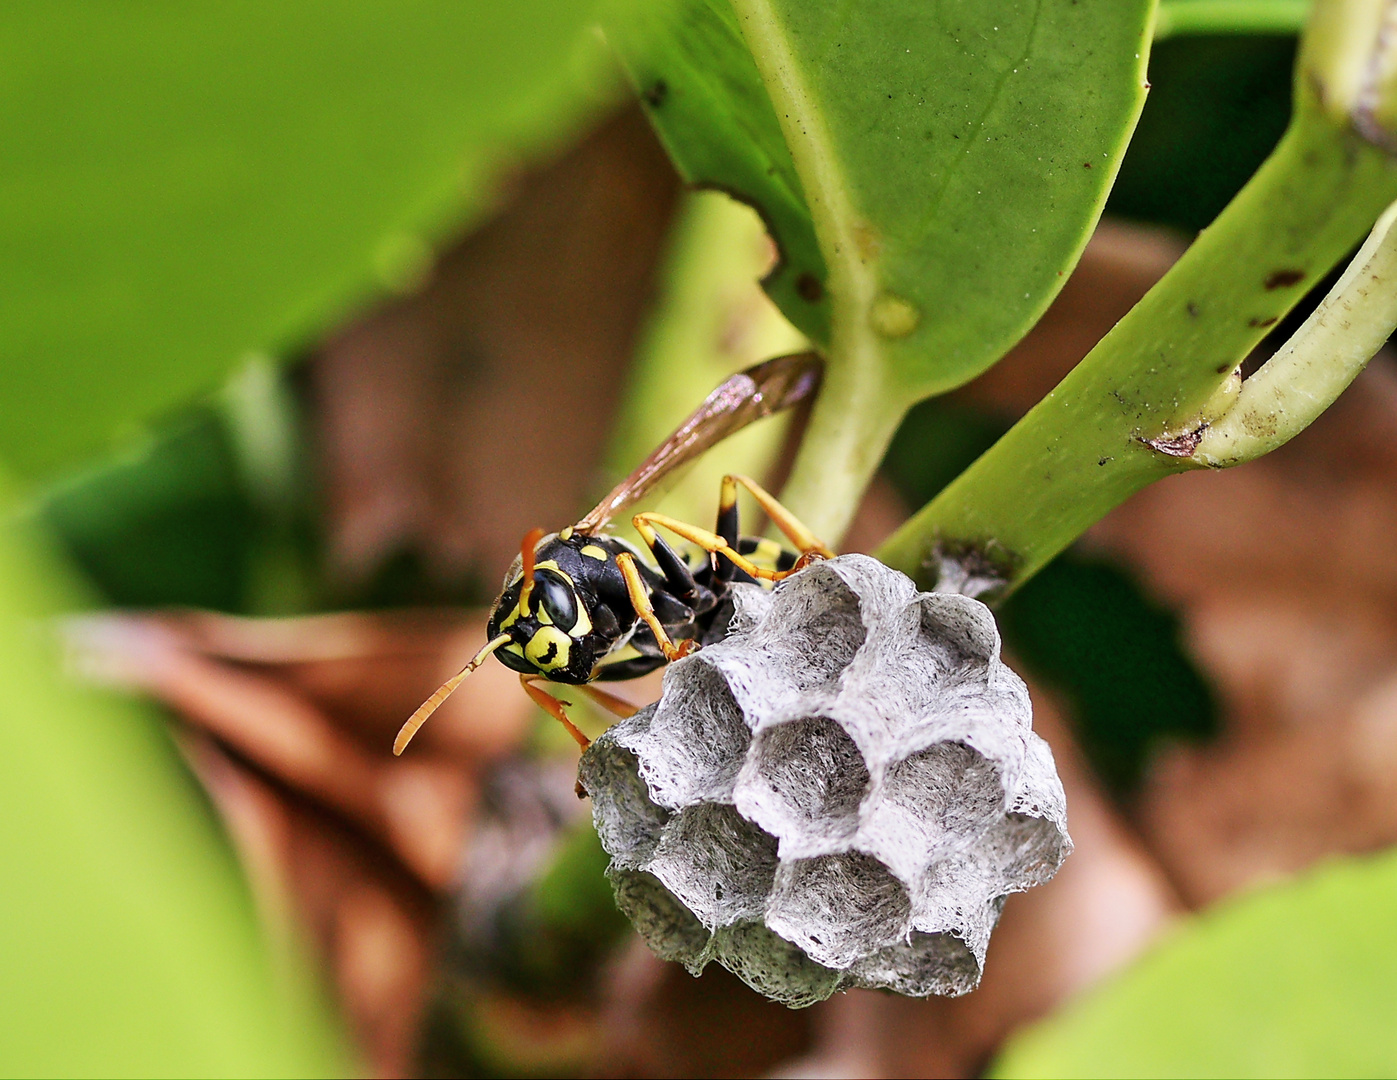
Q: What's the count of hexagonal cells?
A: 12